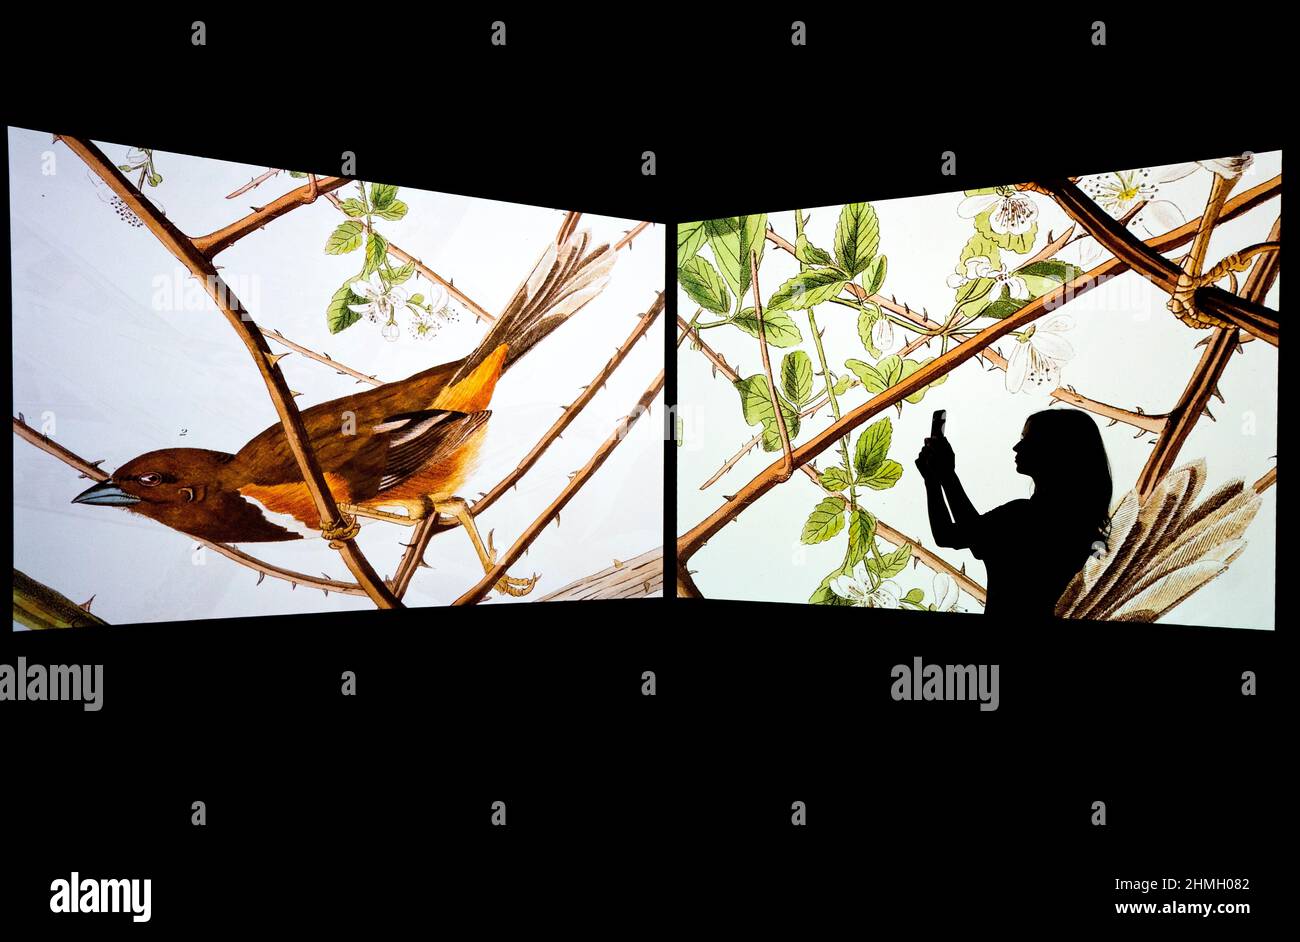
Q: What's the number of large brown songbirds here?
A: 1